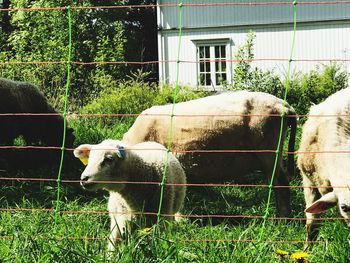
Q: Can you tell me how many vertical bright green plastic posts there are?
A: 3